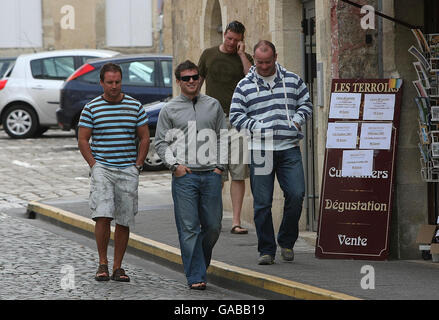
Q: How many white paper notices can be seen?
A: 5